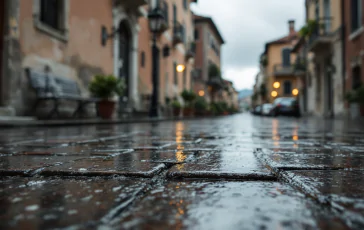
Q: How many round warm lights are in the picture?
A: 5